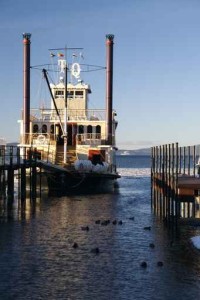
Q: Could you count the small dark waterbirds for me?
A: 13